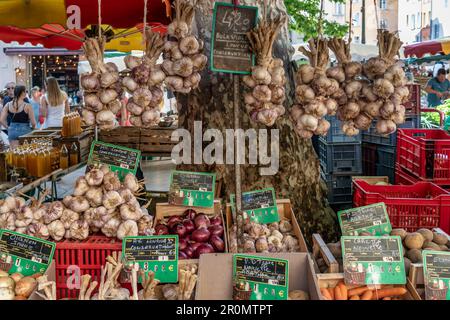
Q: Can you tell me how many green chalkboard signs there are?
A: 10